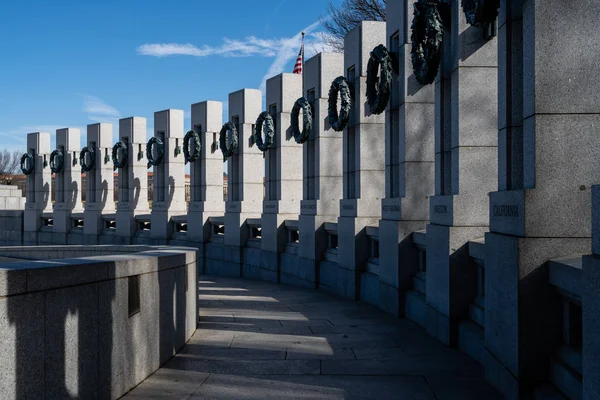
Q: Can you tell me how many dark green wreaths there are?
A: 13